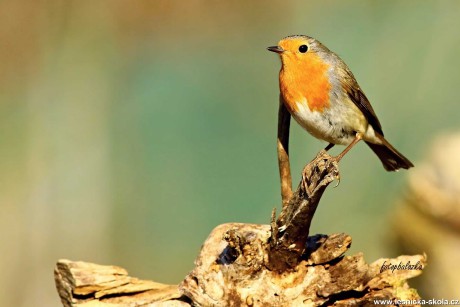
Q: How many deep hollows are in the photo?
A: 1